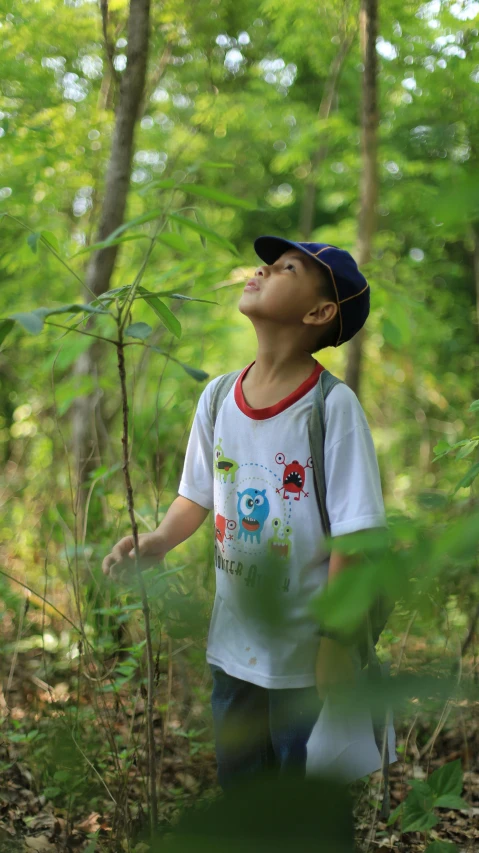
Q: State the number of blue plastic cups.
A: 0